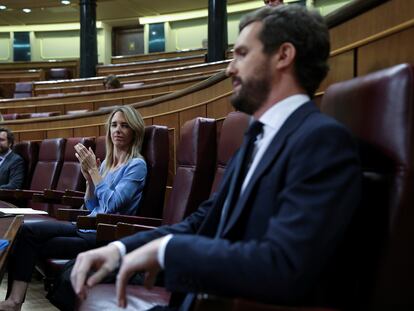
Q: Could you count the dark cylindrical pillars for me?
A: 2